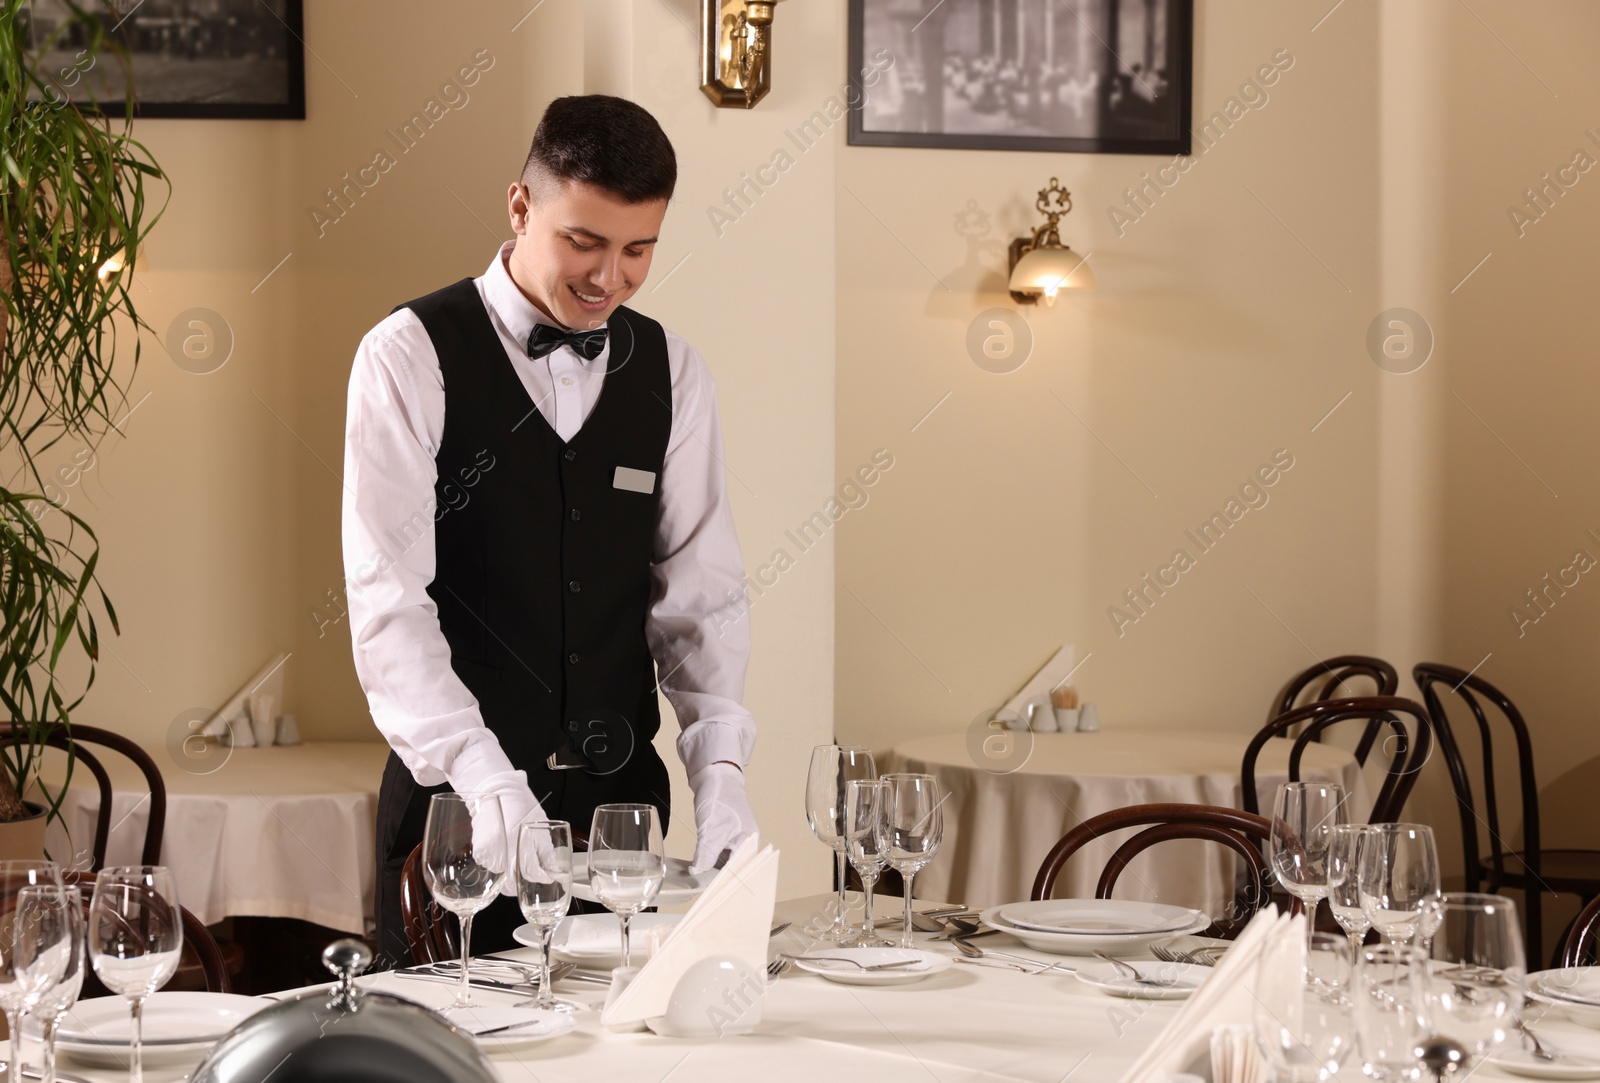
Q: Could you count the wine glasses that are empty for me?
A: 15